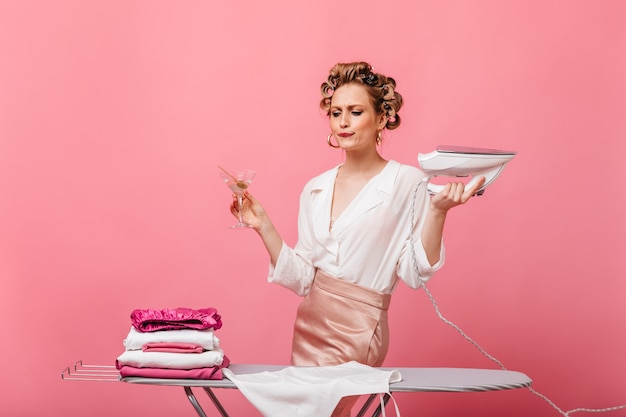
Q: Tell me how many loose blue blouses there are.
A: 0